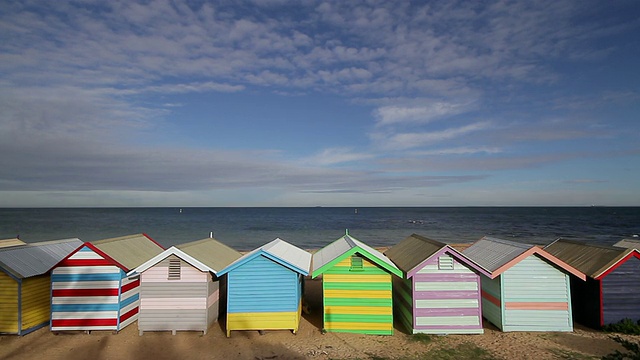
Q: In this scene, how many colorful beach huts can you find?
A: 8